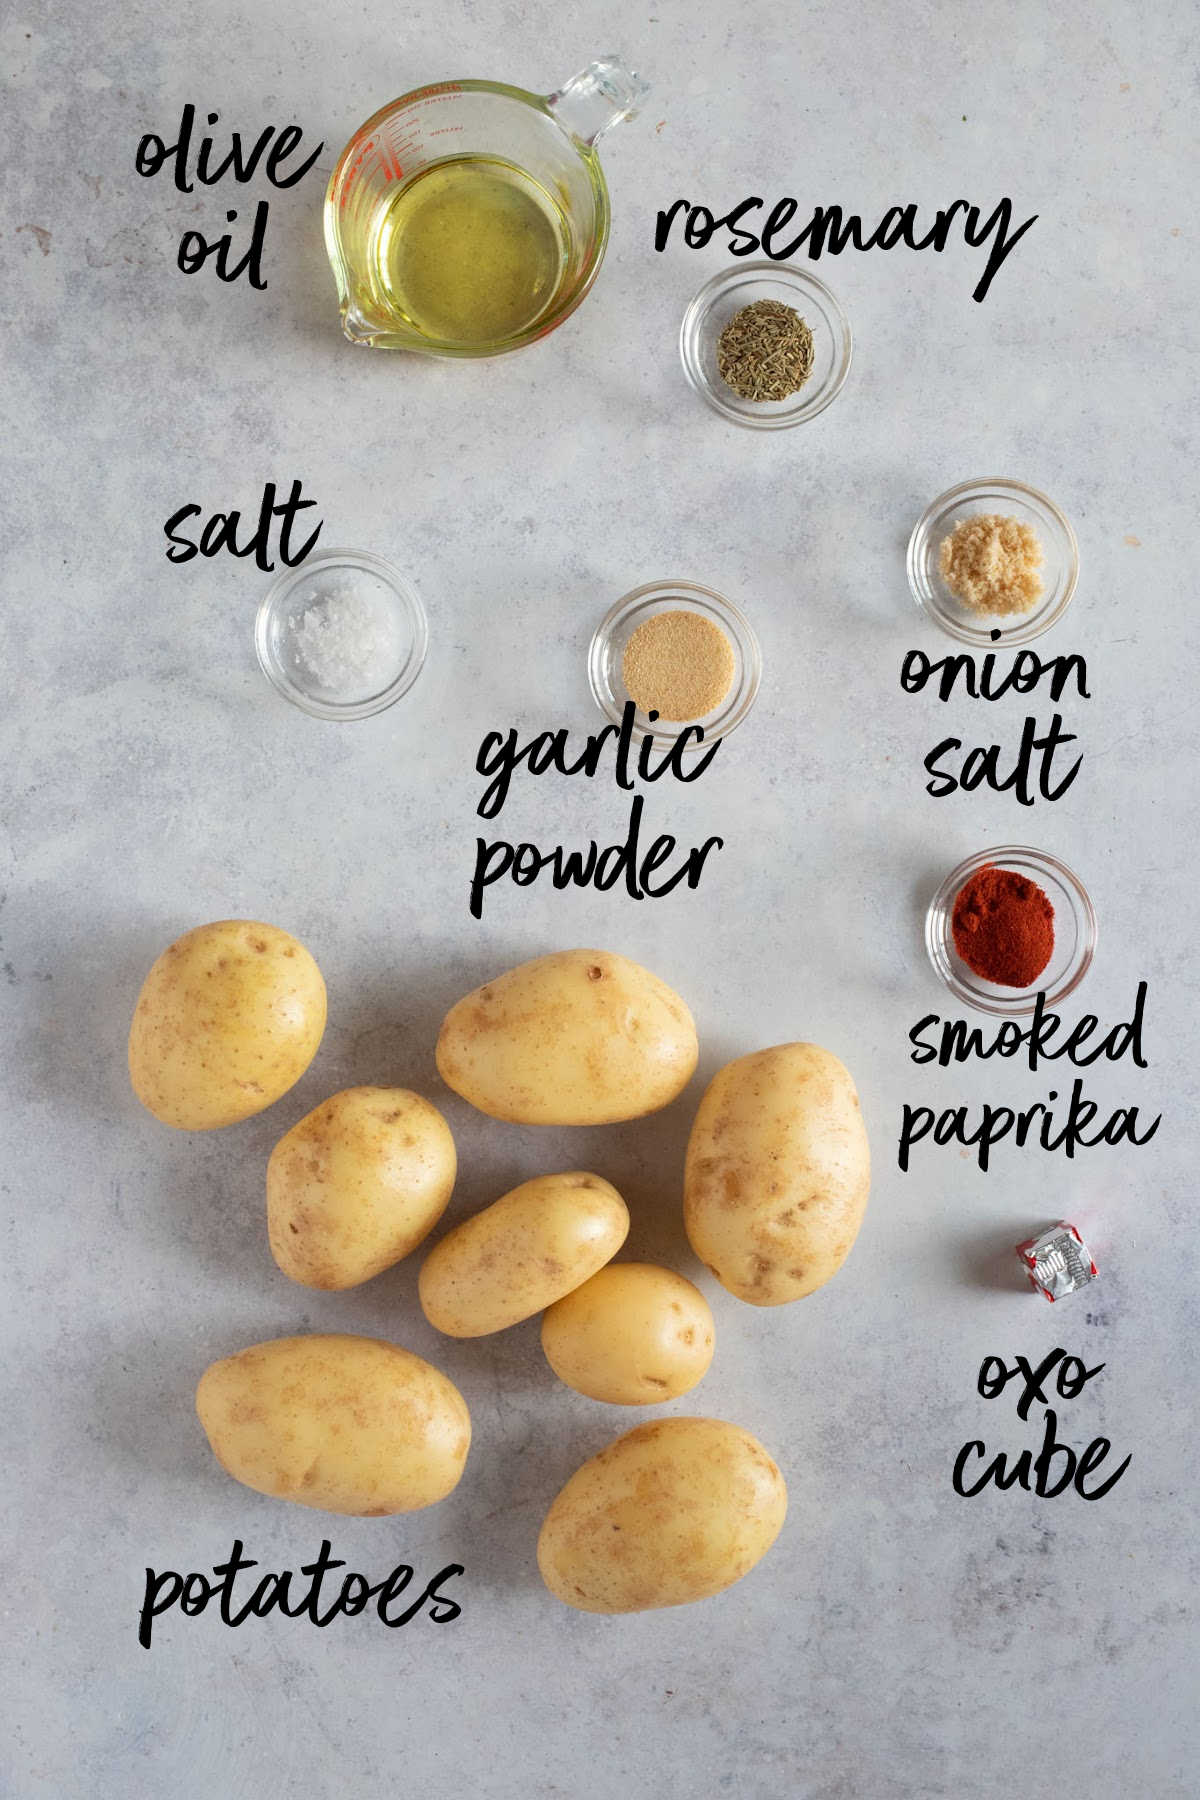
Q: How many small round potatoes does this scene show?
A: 1